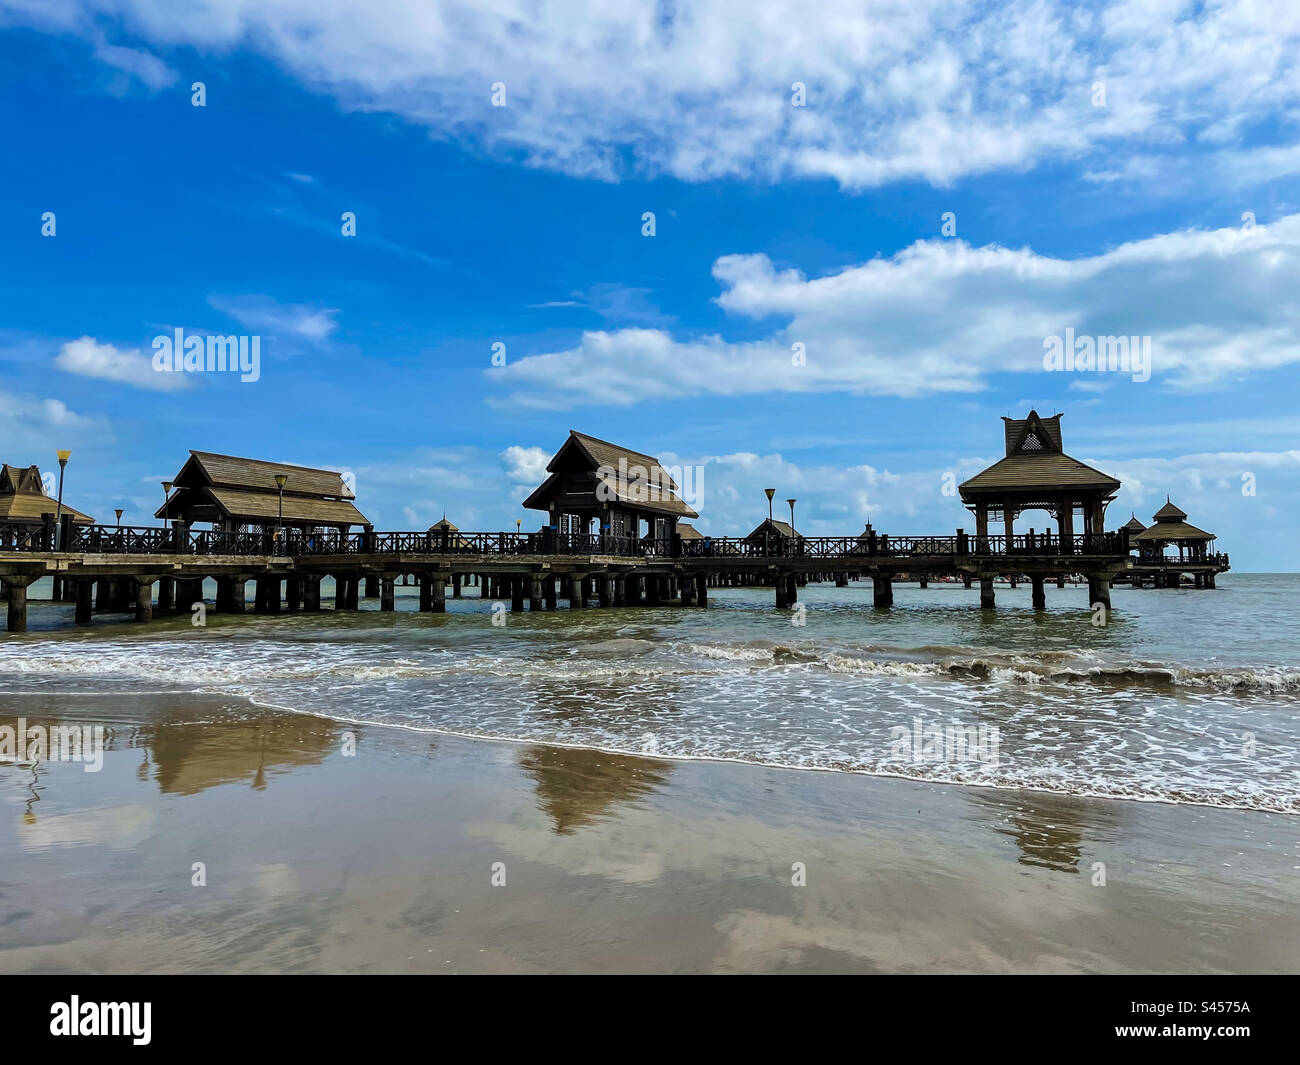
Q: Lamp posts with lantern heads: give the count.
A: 7